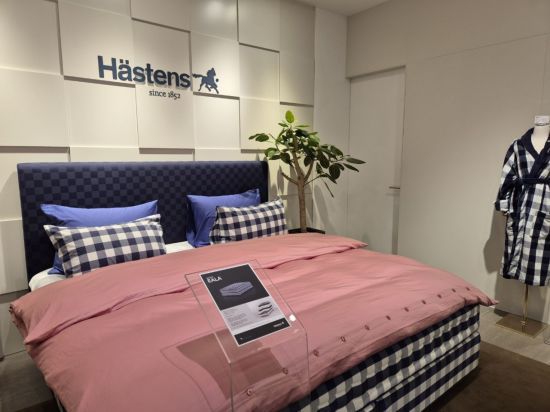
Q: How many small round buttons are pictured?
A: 11